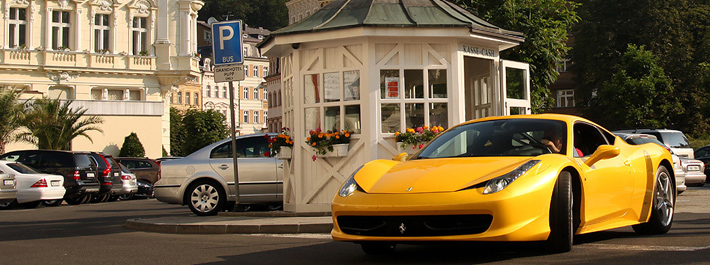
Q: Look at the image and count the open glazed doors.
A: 1